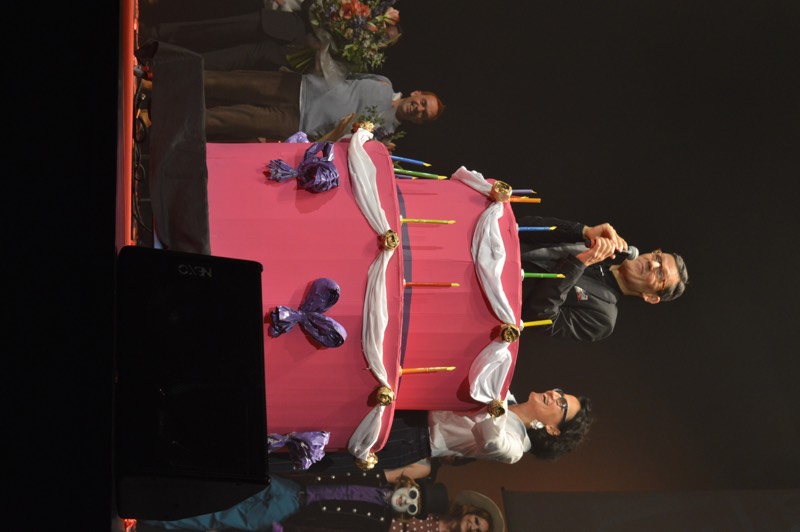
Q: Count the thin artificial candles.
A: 12